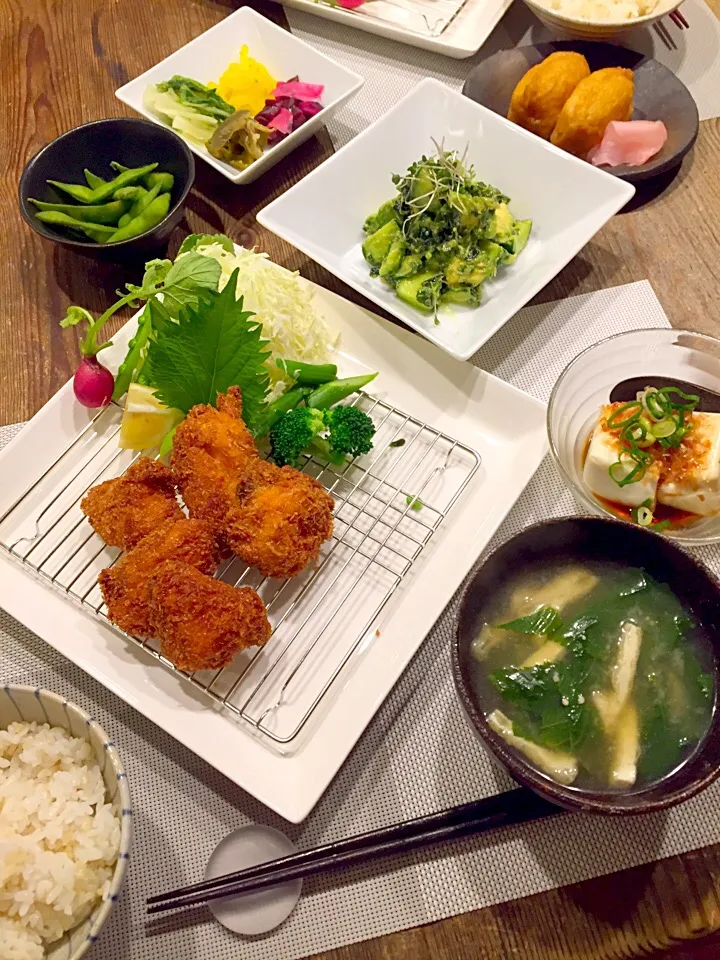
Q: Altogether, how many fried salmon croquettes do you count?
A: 5